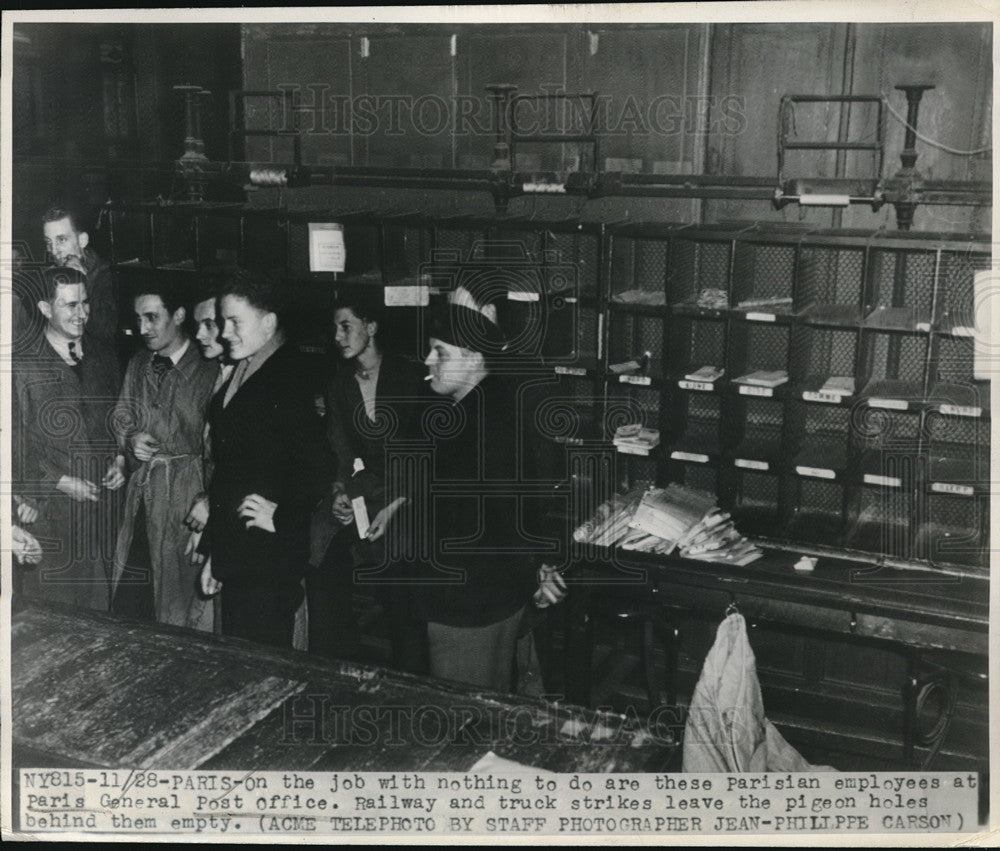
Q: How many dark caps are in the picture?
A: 1